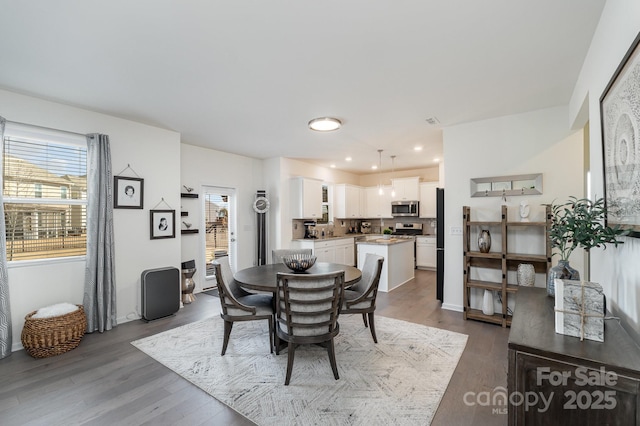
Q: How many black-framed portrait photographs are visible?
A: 2